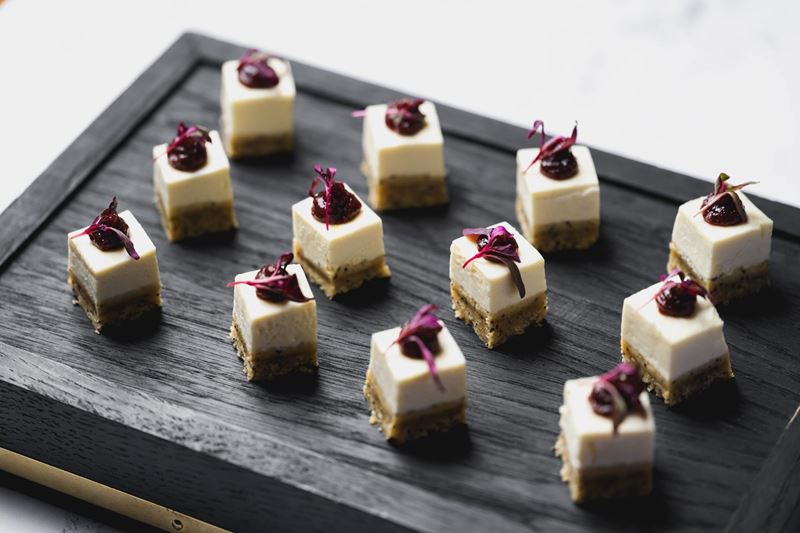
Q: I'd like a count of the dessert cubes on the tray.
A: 12